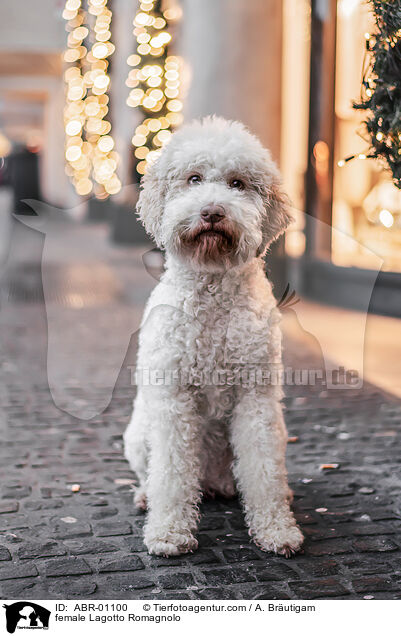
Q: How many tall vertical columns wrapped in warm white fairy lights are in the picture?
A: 2